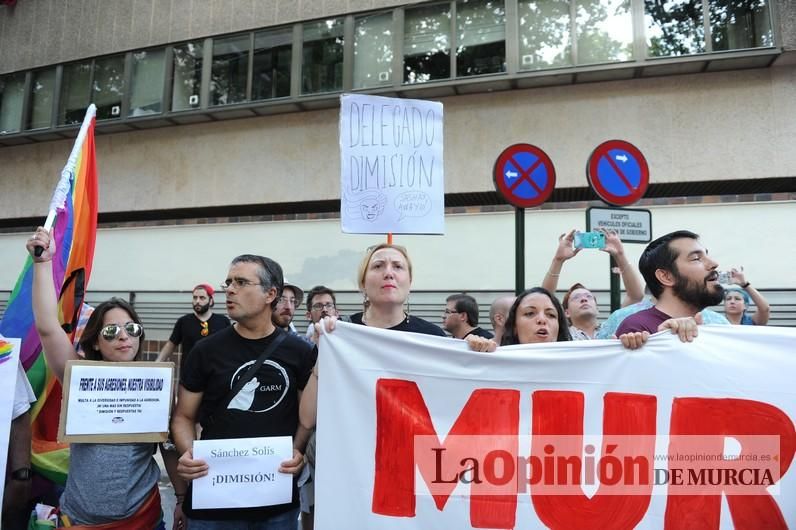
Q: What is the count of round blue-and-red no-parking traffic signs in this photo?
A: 2